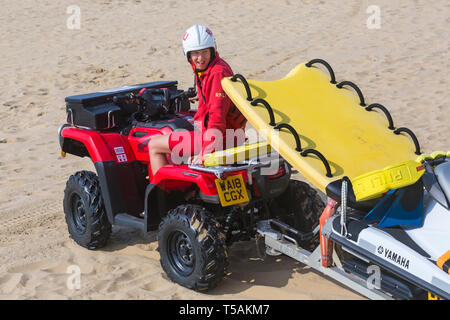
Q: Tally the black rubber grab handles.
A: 8